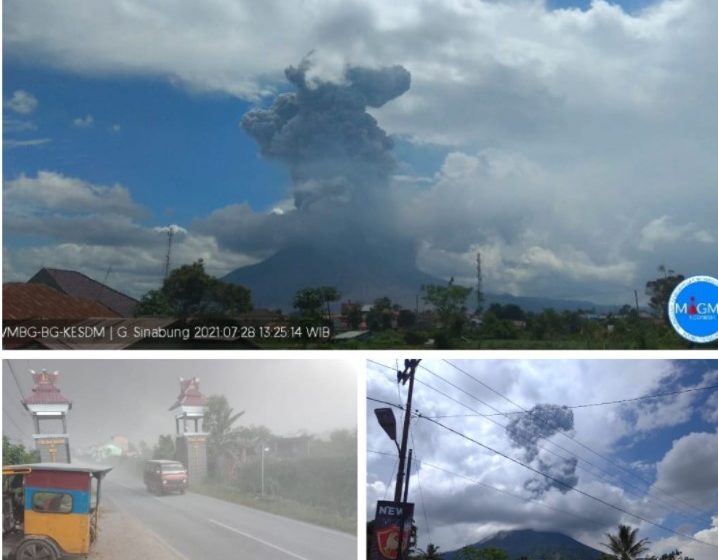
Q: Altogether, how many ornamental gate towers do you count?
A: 2